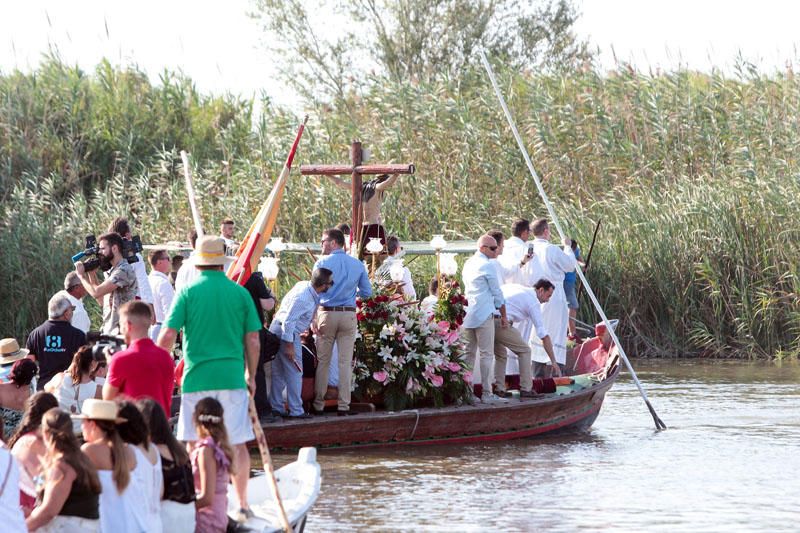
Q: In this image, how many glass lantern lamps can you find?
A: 6